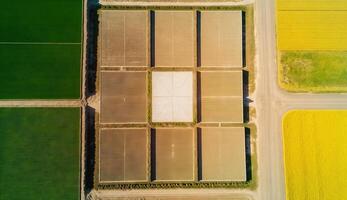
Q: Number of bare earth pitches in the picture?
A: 8